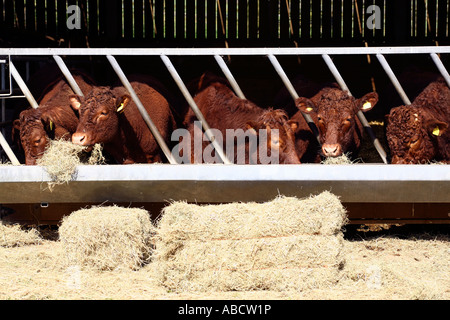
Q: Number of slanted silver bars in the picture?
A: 10